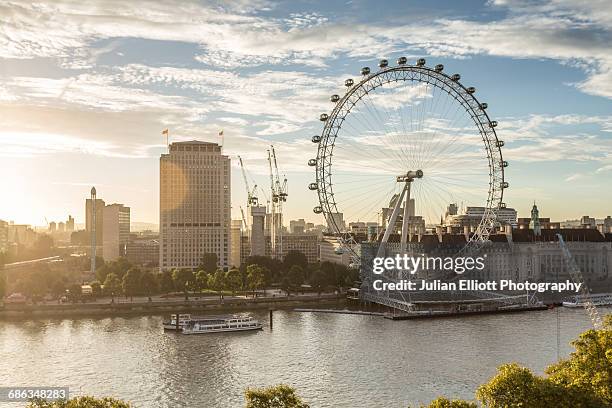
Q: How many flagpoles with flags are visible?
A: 2